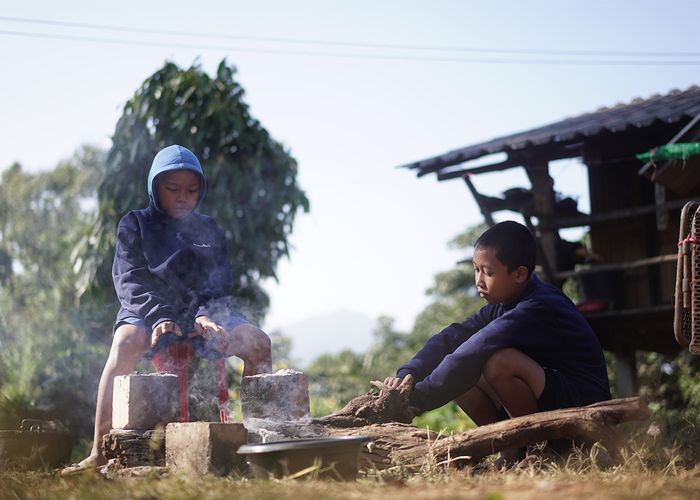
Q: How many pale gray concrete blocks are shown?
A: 3